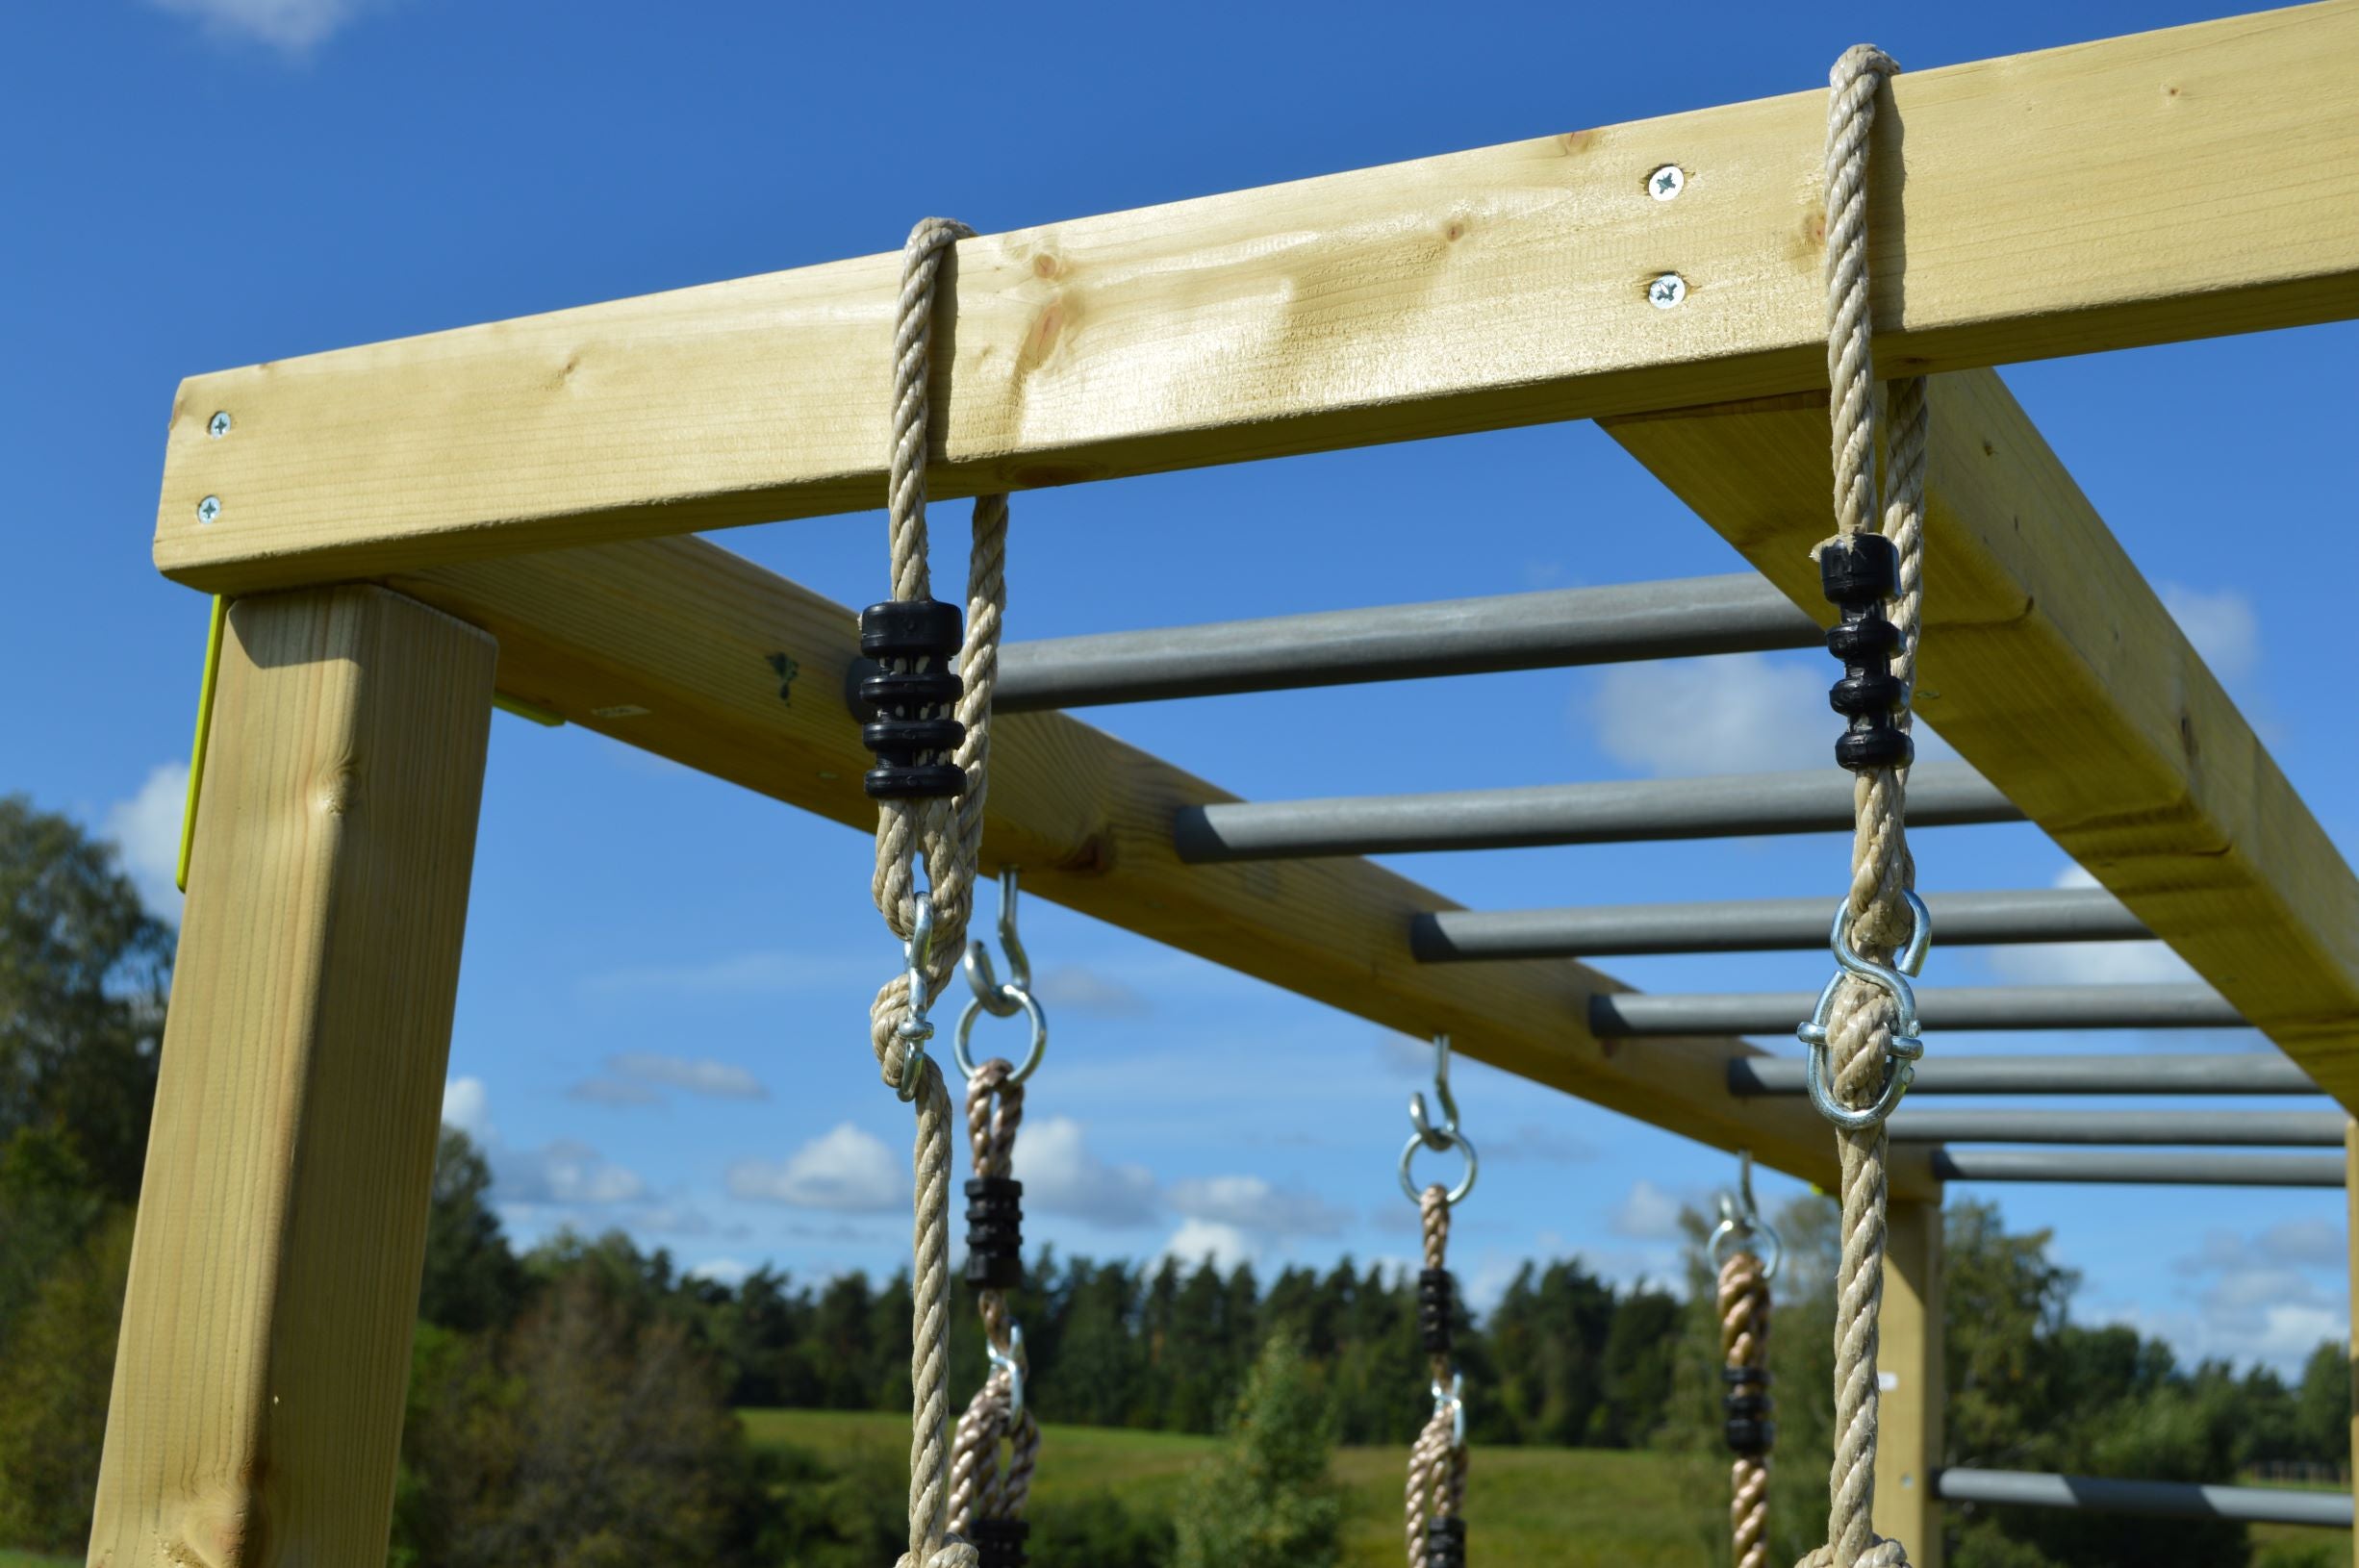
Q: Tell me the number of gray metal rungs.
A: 8